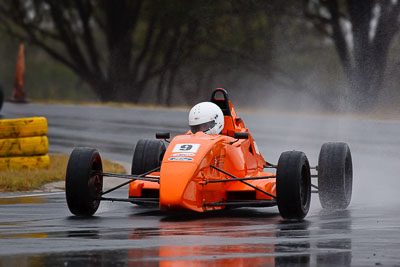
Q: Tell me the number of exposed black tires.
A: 4